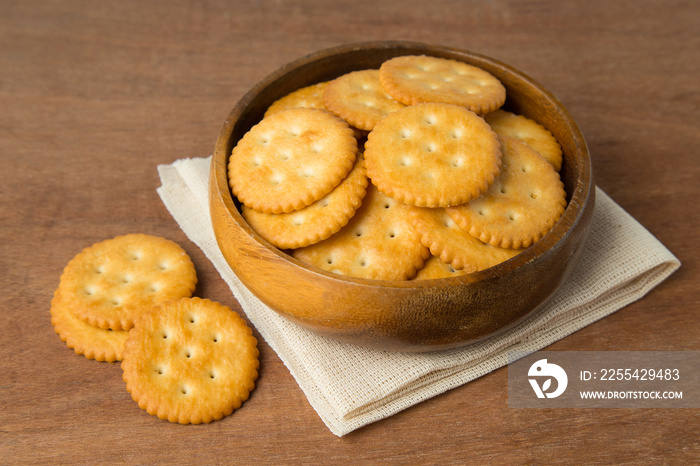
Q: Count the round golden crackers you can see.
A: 14